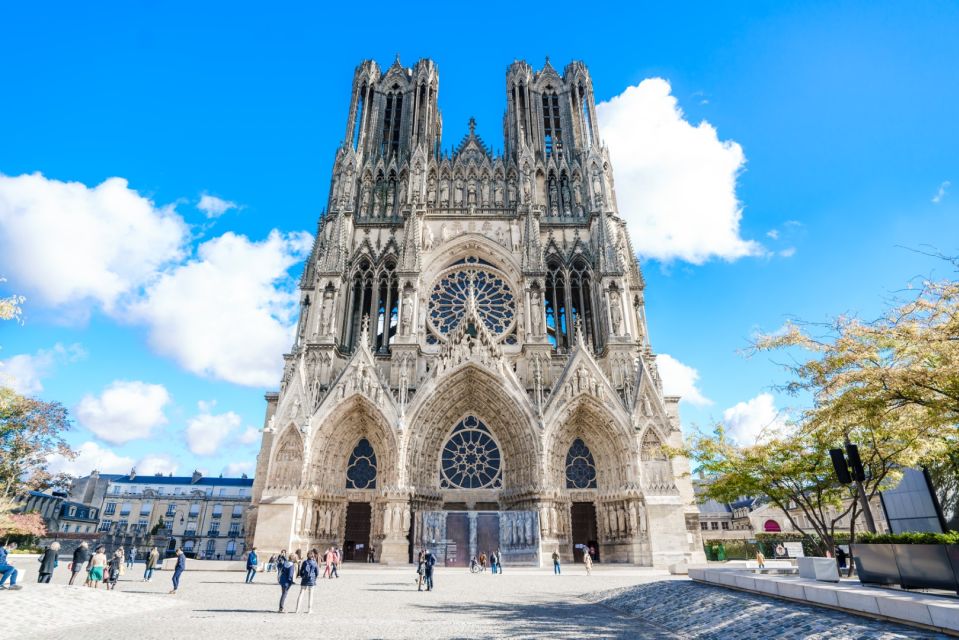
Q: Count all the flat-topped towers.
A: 2